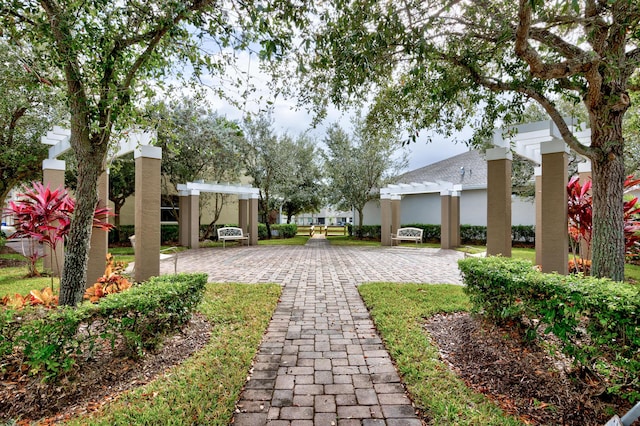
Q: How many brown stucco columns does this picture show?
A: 15